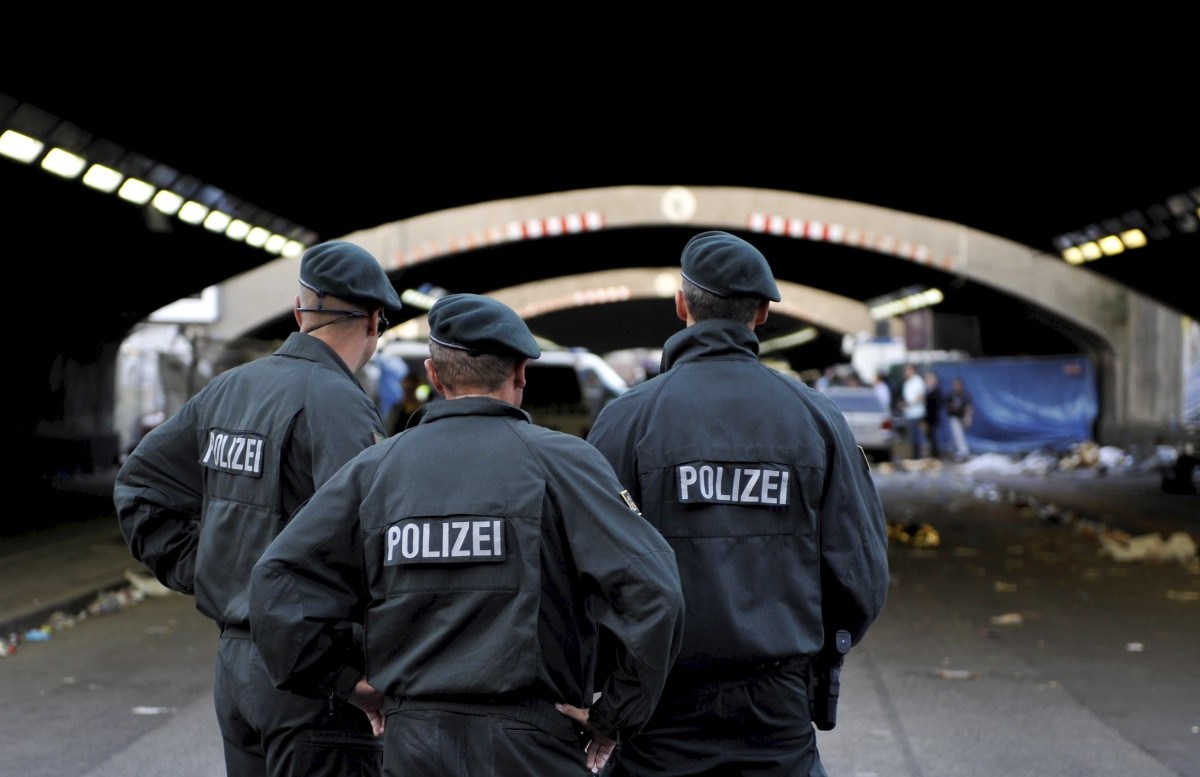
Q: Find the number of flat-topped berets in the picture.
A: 3